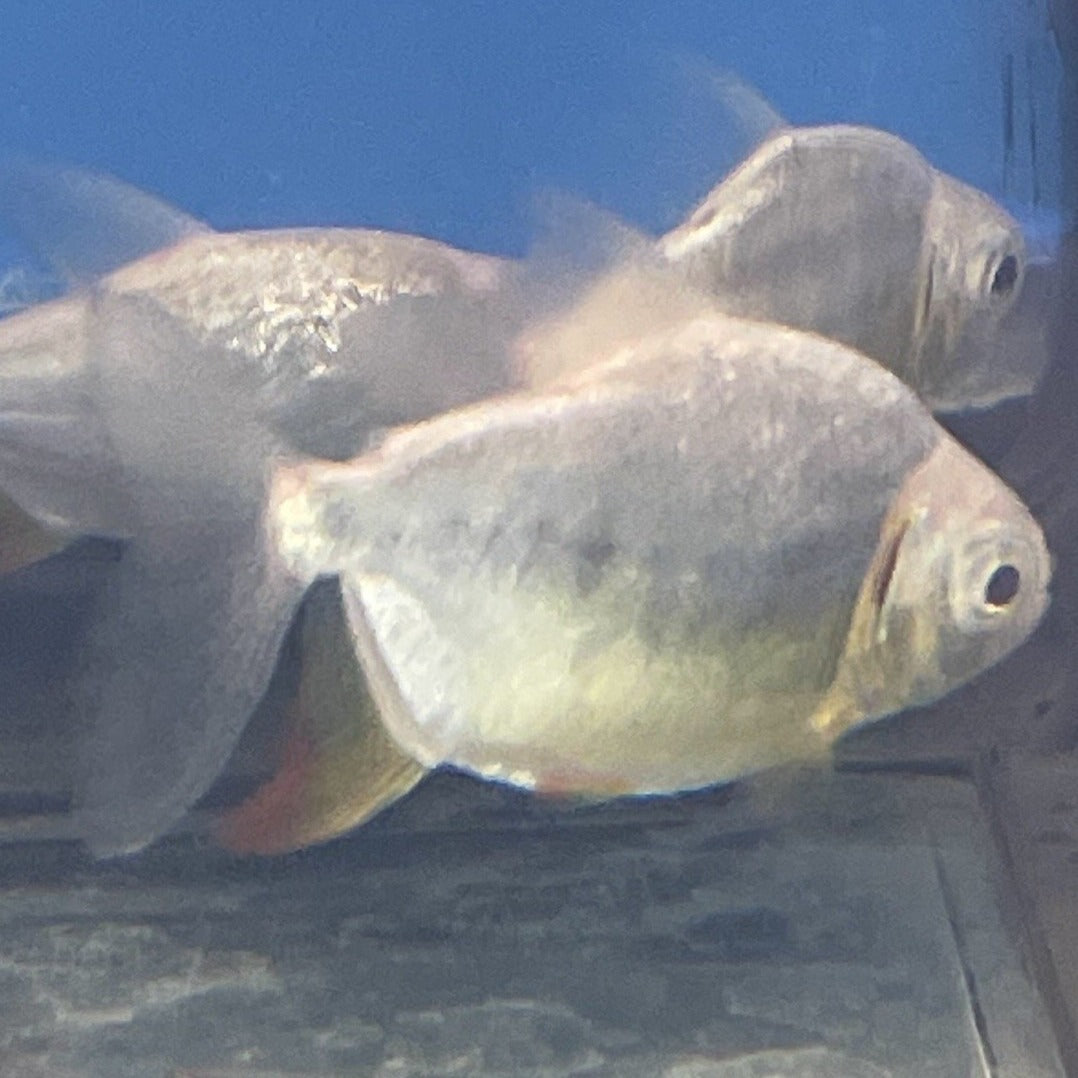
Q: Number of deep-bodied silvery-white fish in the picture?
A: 3